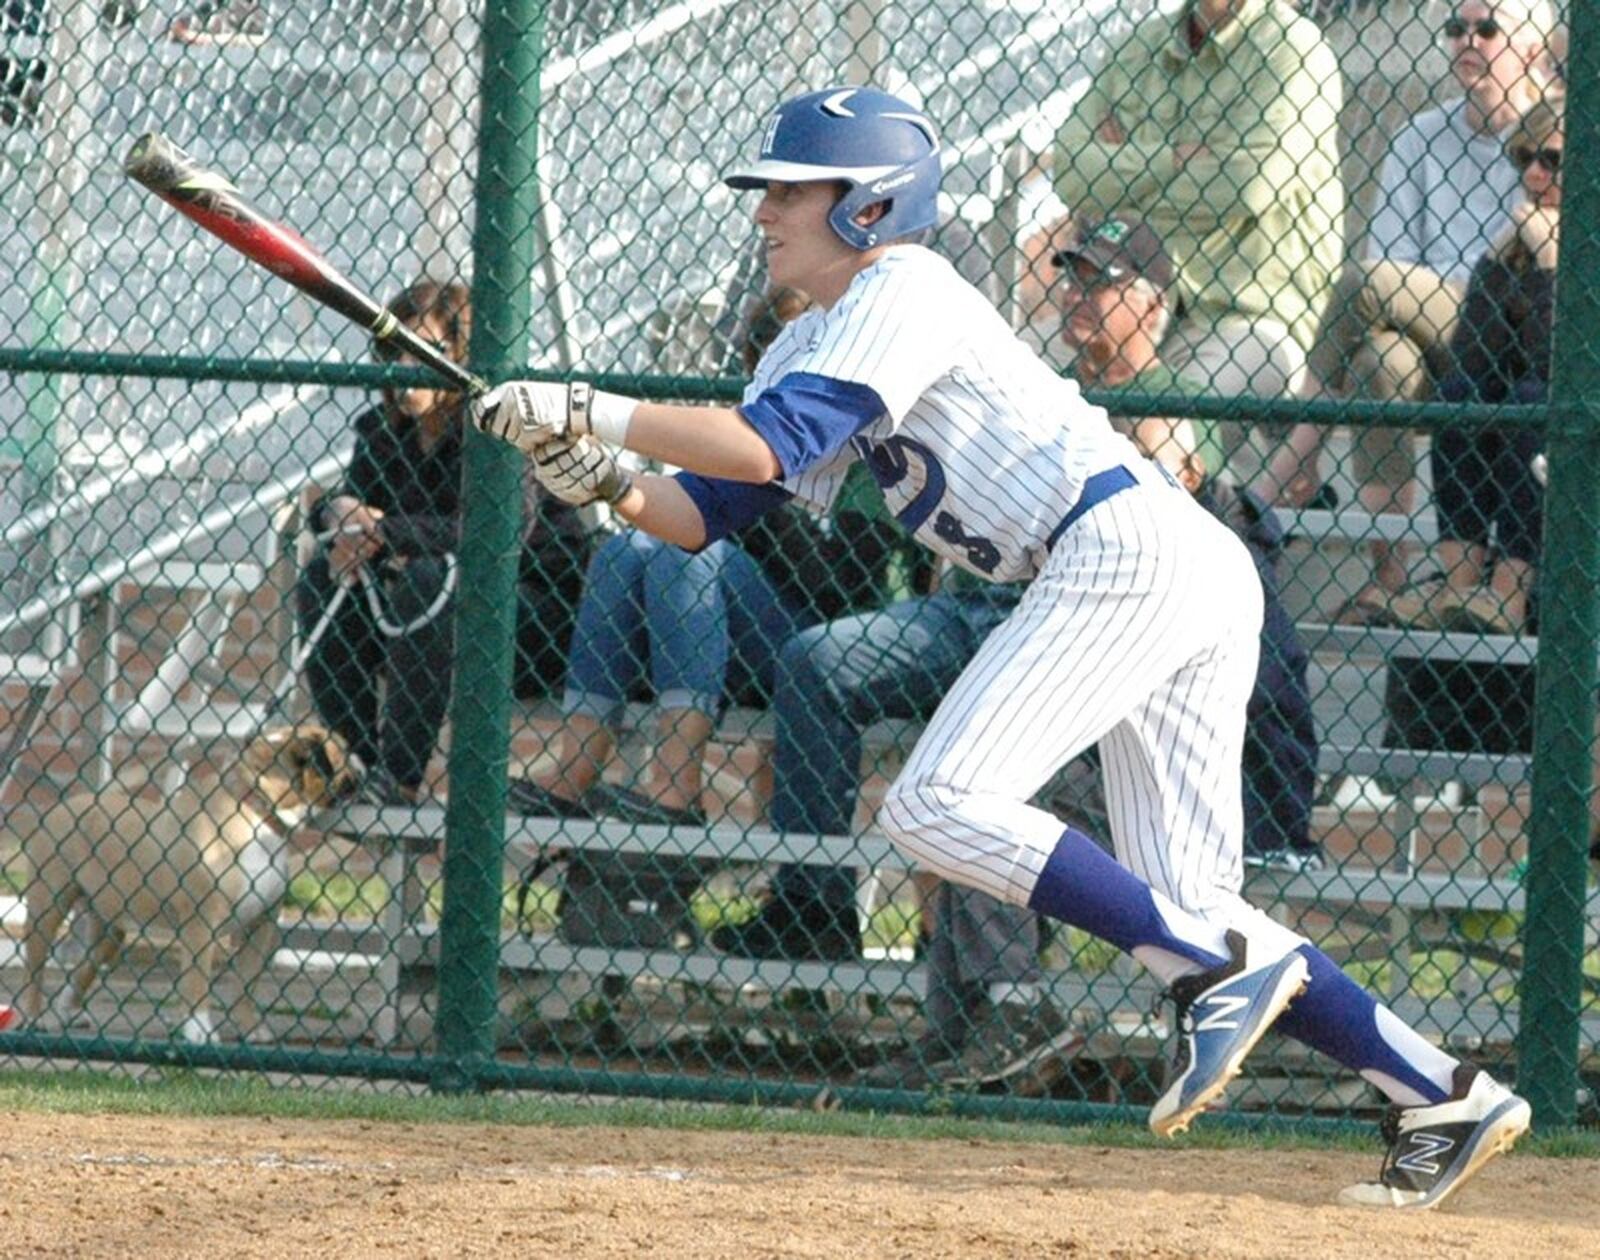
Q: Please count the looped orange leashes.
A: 0